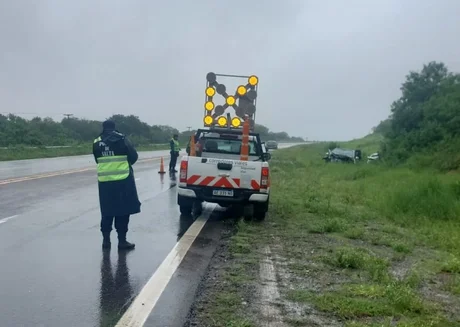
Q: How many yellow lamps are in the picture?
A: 8